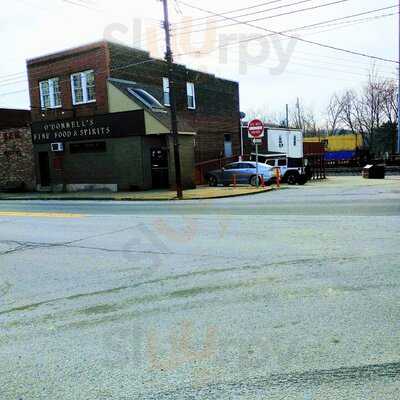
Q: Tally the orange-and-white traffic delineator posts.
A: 3